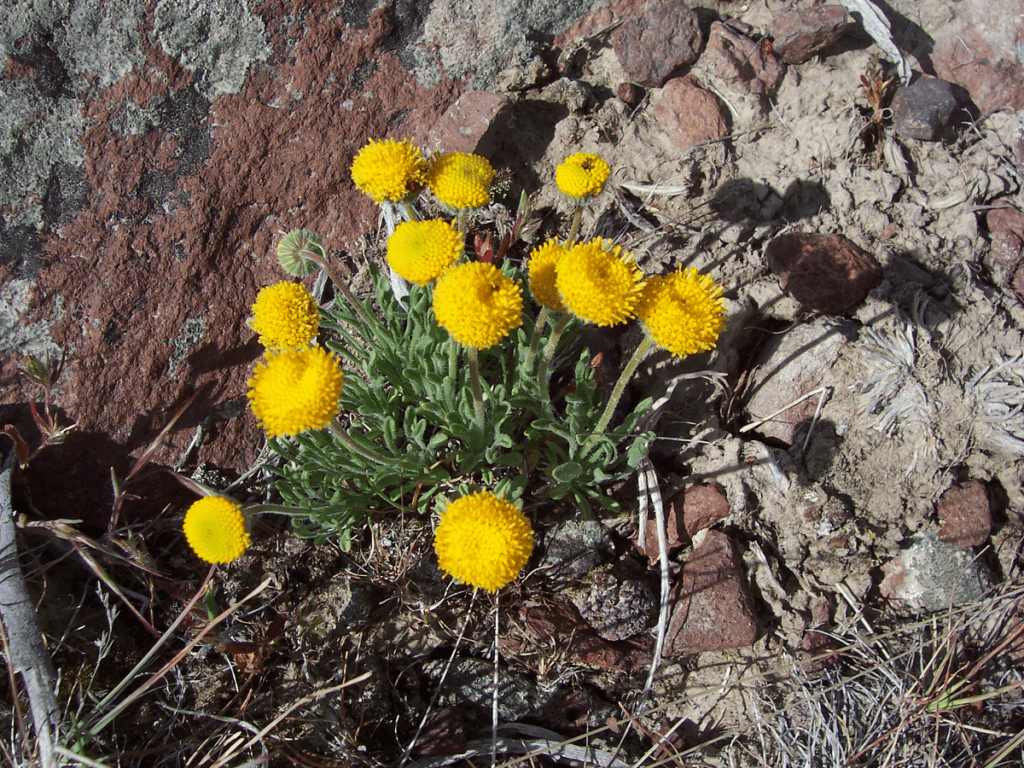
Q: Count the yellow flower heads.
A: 12